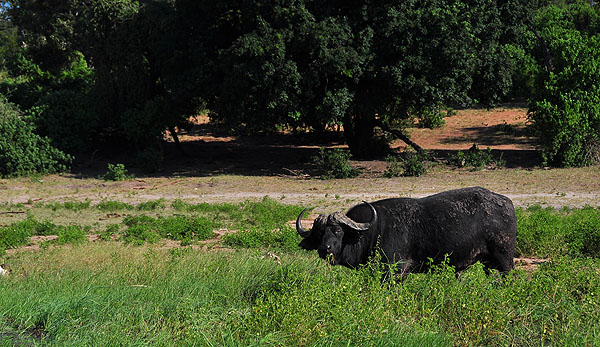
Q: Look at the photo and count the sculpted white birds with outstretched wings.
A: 0